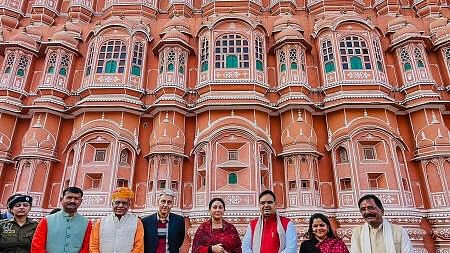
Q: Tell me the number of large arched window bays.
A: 6